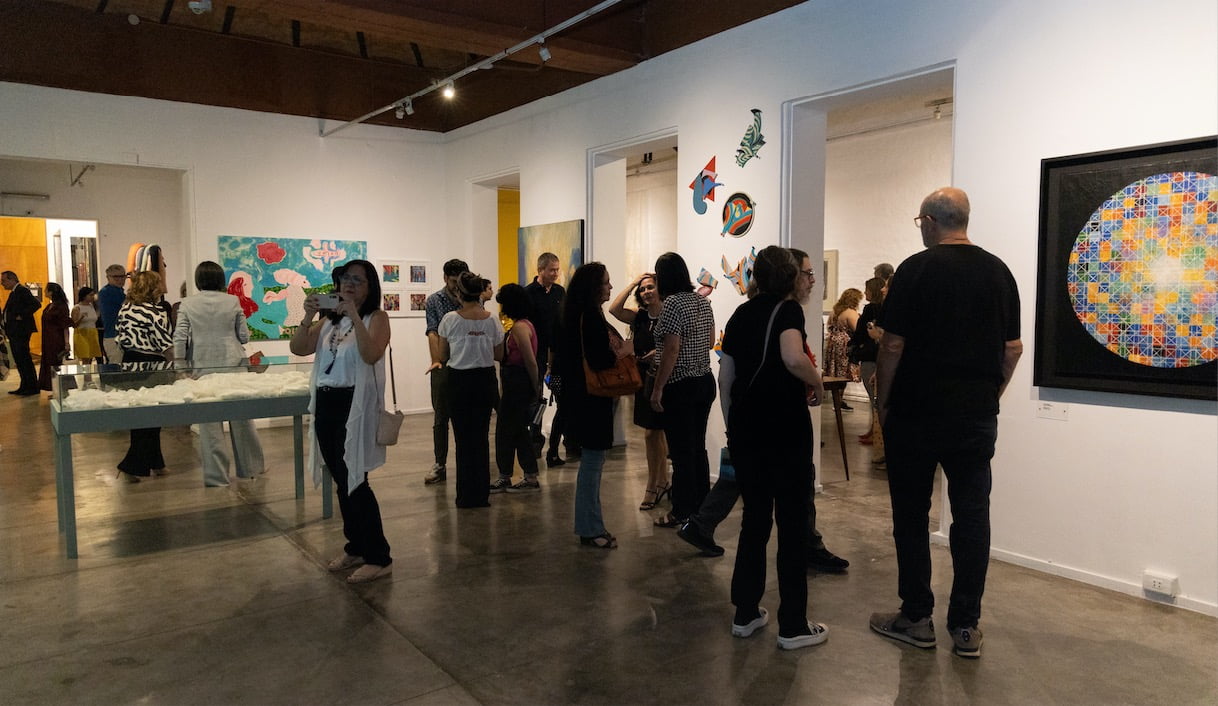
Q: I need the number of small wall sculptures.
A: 6